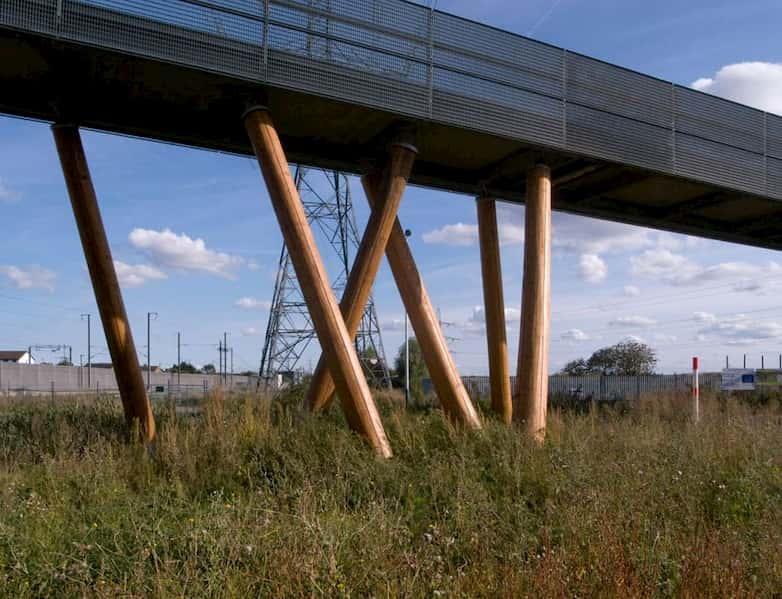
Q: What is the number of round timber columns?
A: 6